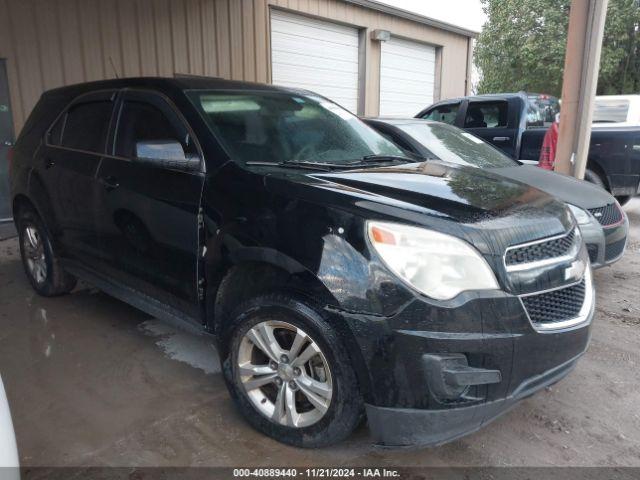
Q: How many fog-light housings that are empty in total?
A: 1